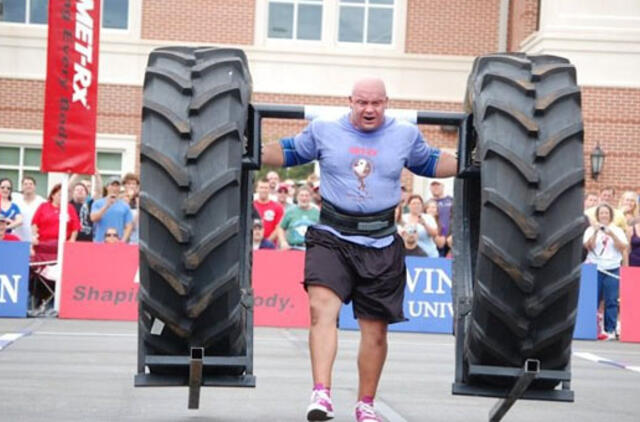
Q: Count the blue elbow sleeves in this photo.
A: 2